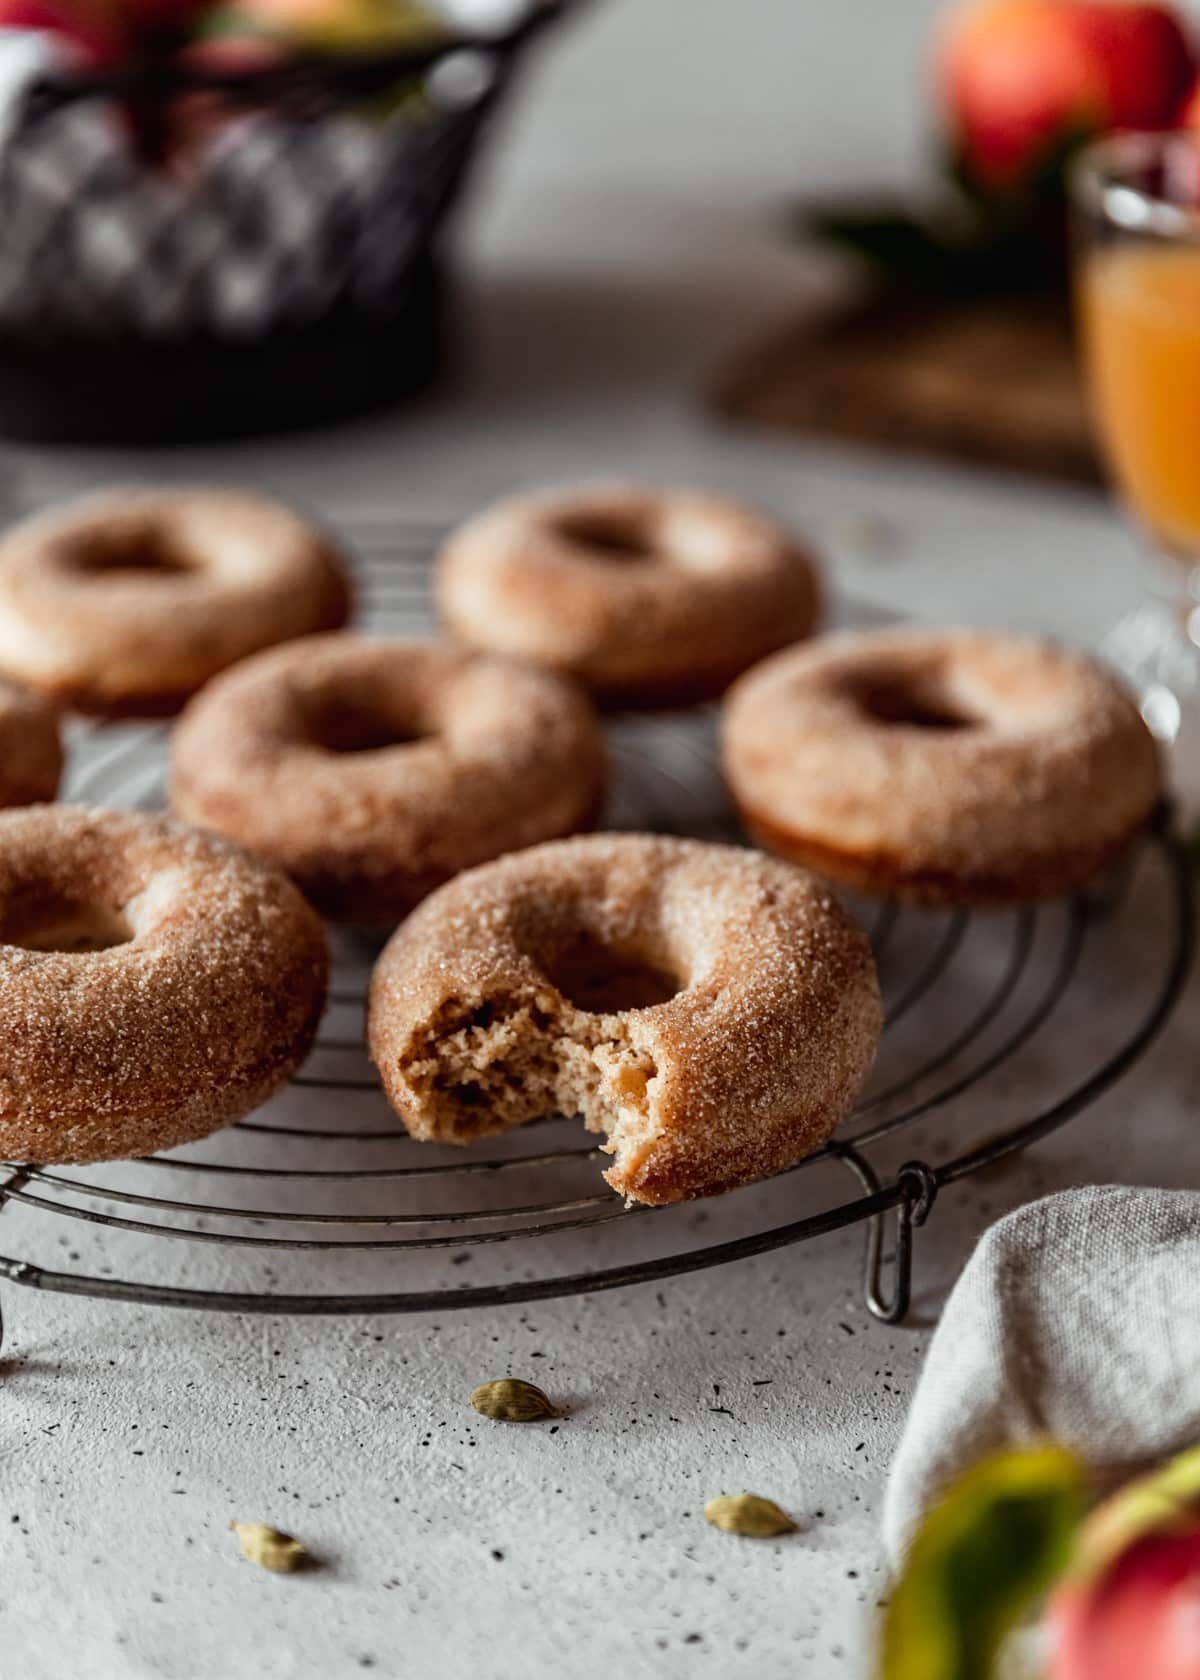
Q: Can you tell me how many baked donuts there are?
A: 7